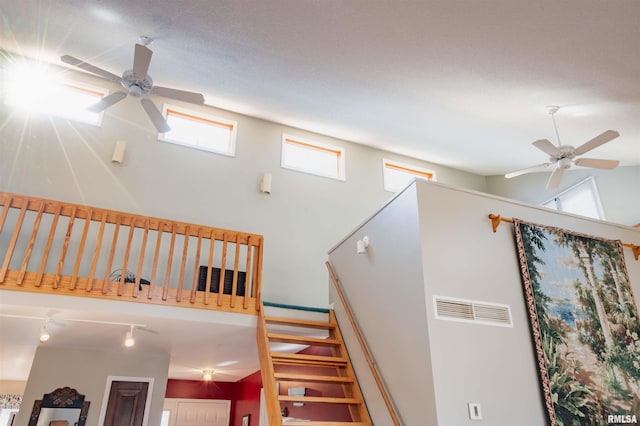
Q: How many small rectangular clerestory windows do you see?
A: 4